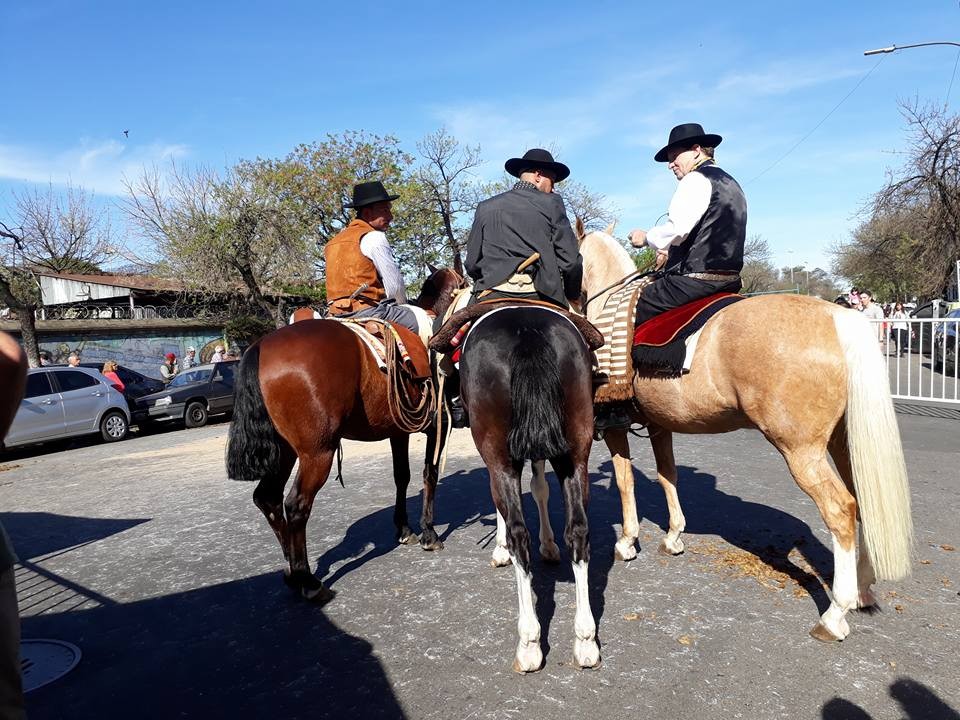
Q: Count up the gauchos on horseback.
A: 3